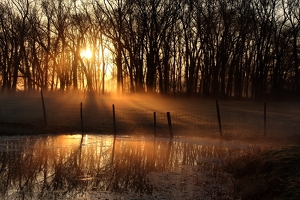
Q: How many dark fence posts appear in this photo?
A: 7